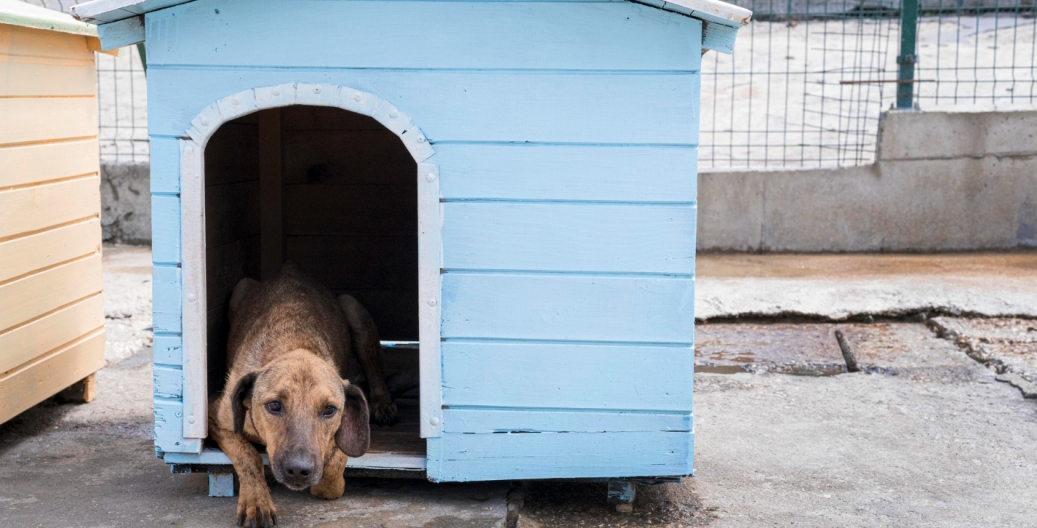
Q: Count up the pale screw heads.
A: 13